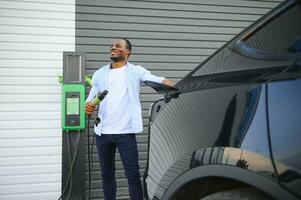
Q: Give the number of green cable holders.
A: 2